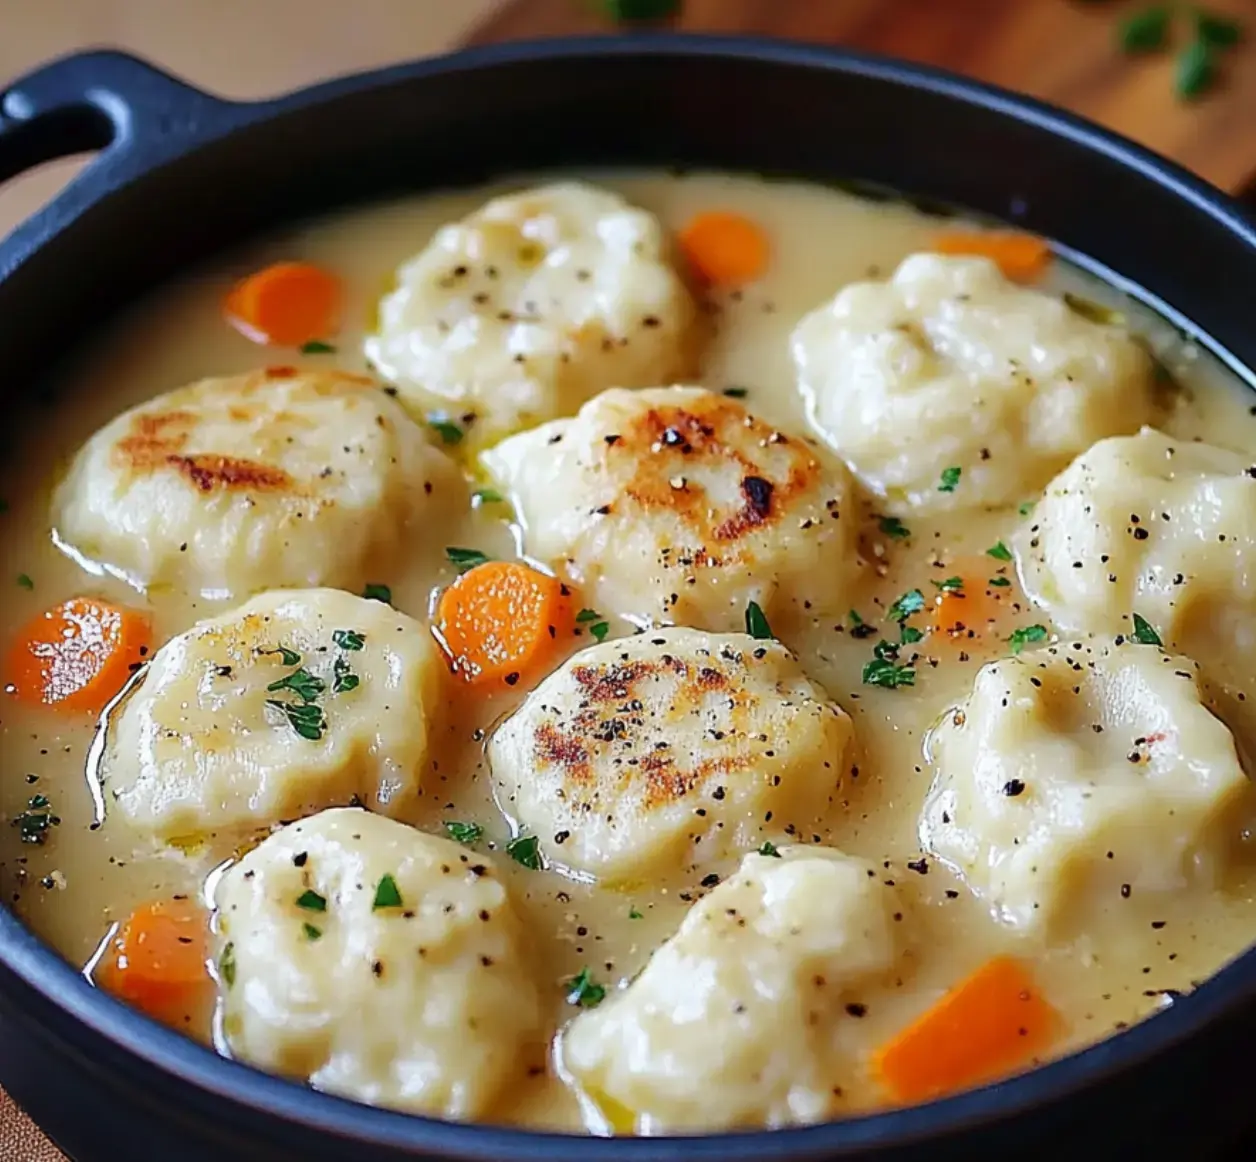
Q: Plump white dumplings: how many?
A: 10